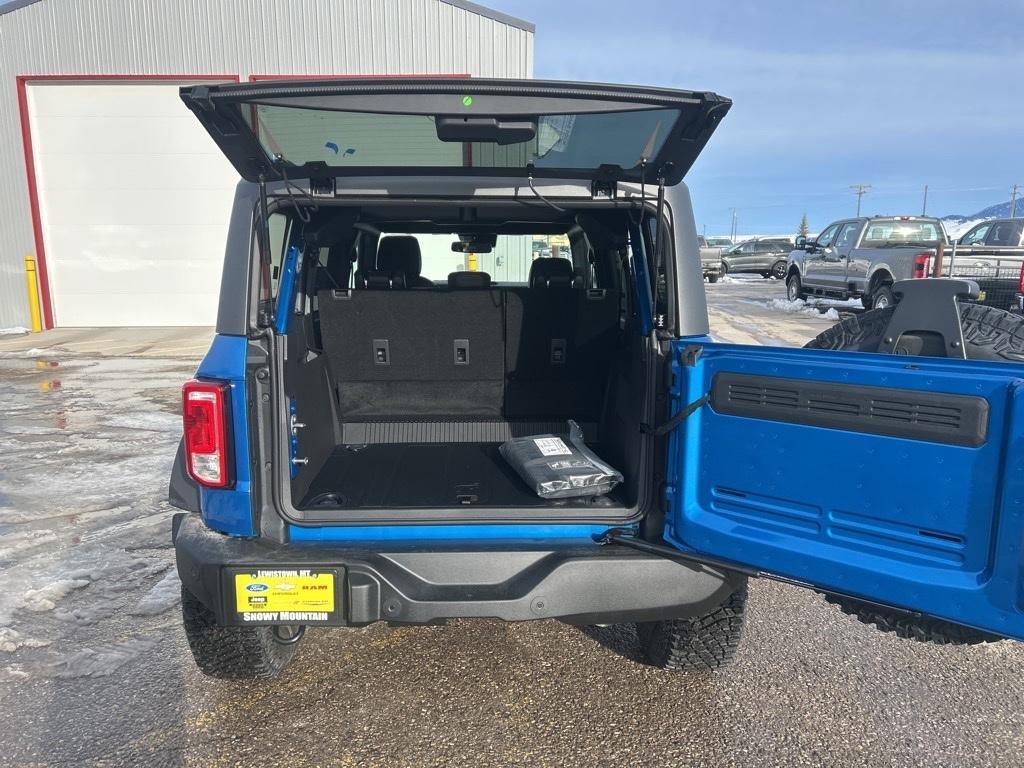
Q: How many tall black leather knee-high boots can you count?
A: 0